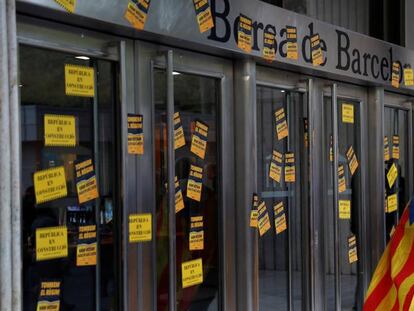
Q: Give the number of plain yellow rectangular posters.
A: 12